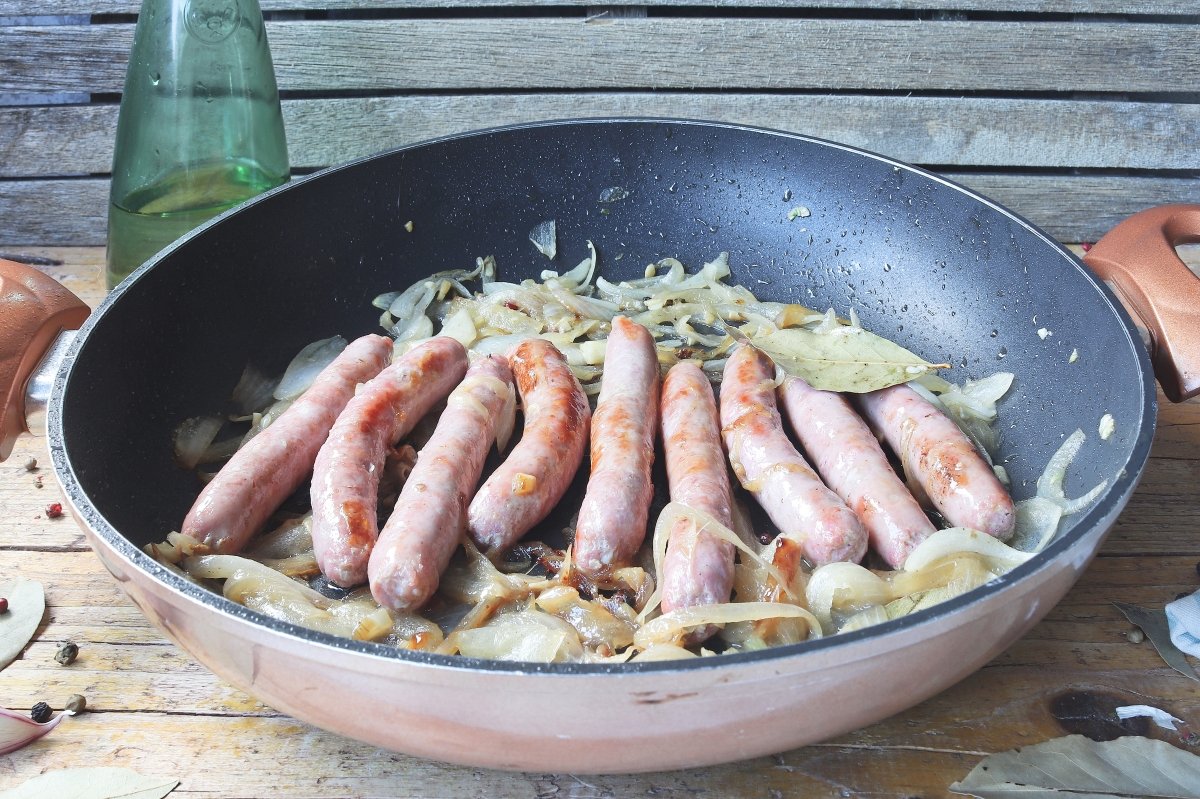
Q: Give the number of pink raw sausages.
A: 9